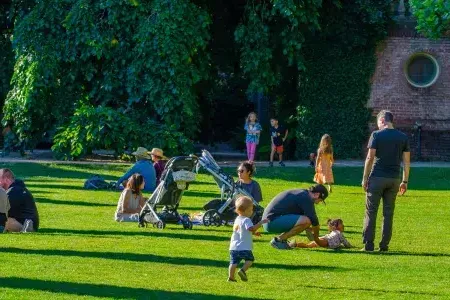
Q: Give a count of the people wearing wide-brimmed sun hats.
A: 2